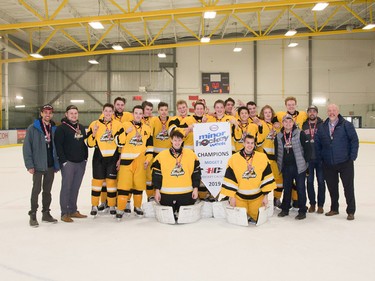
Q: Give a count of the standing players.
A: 13